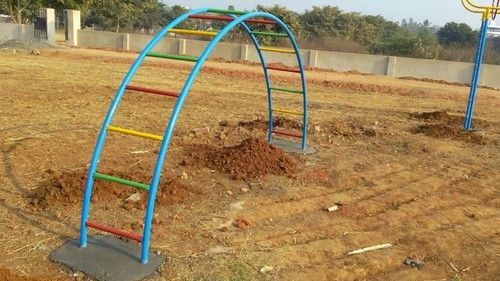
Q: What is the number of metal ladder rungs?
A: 15